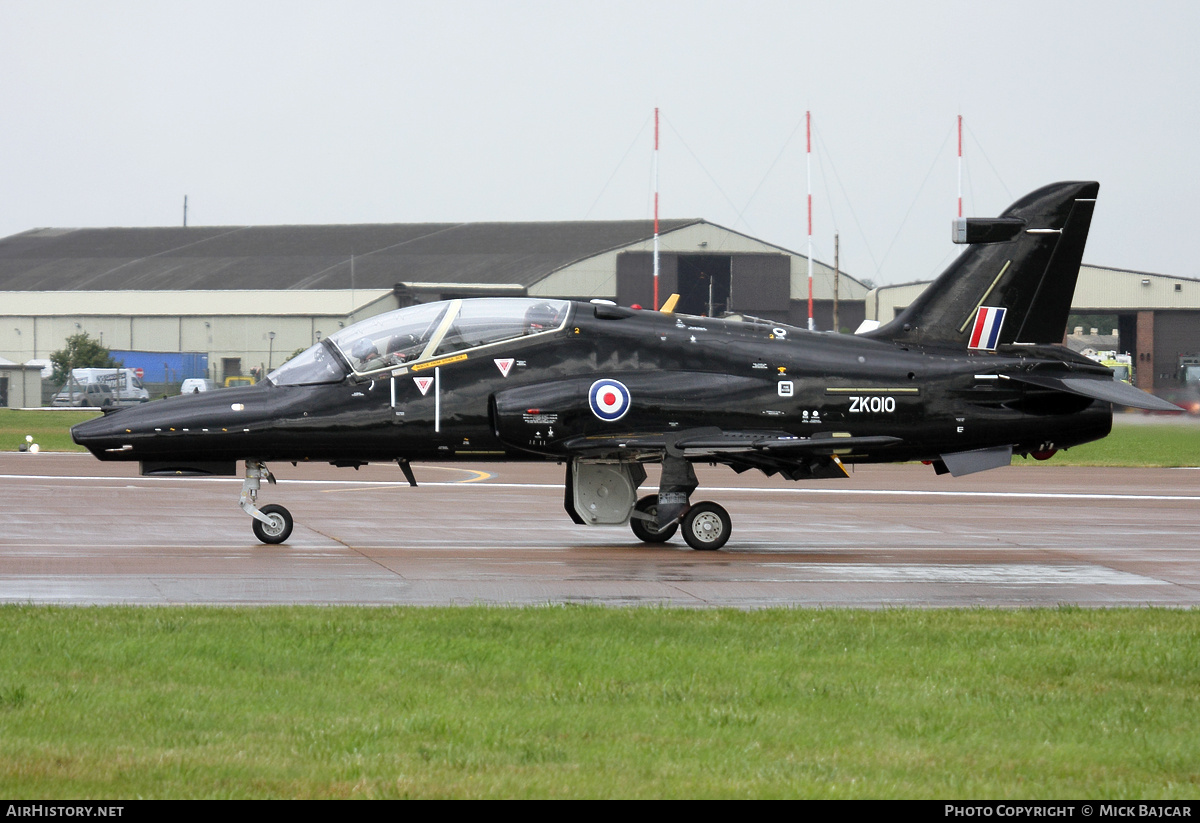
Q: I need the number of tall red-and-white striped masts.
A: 3